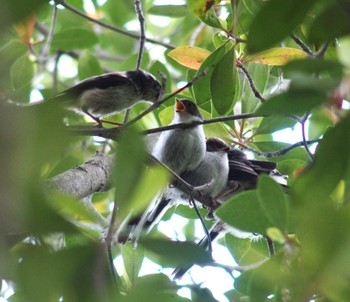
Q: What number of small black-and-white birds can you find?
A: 4